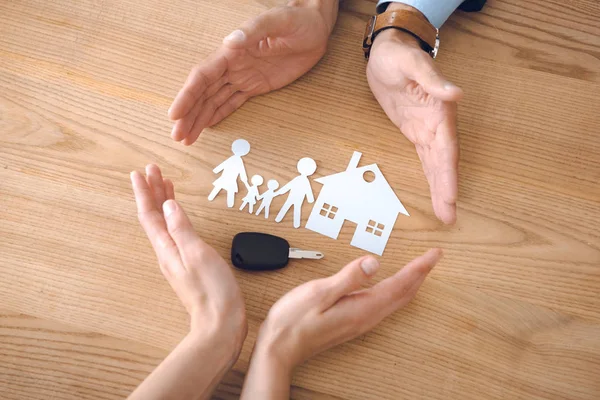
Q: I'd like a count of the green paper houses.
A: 0